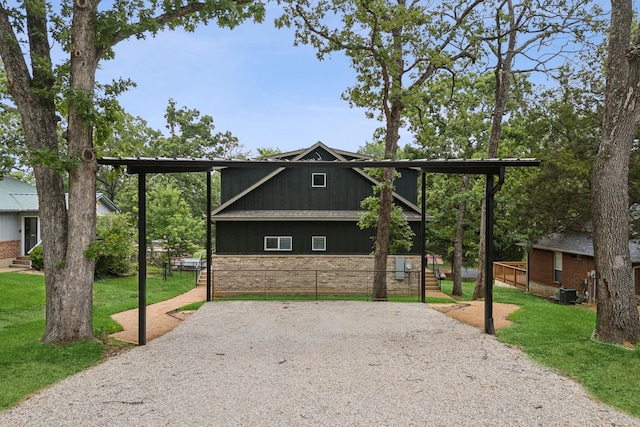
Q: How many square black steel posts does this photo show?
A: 4